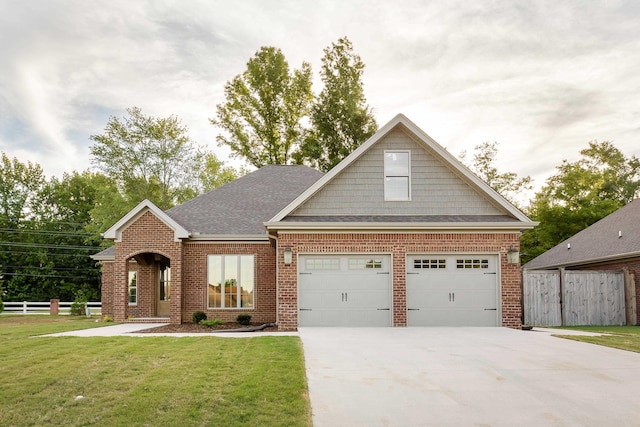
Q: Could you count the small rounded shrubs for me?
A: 2